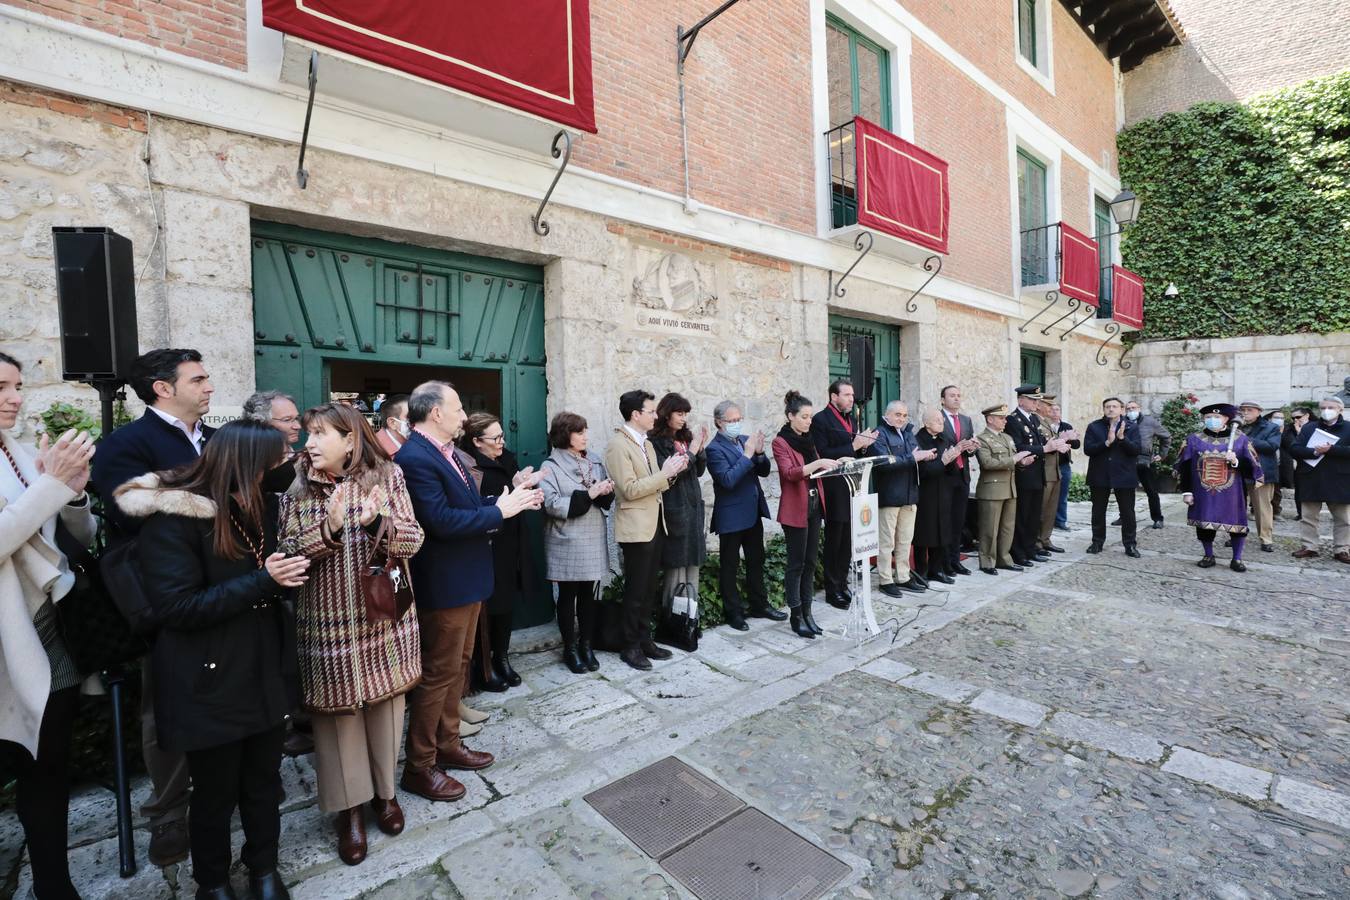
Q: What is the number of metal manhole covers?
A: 2